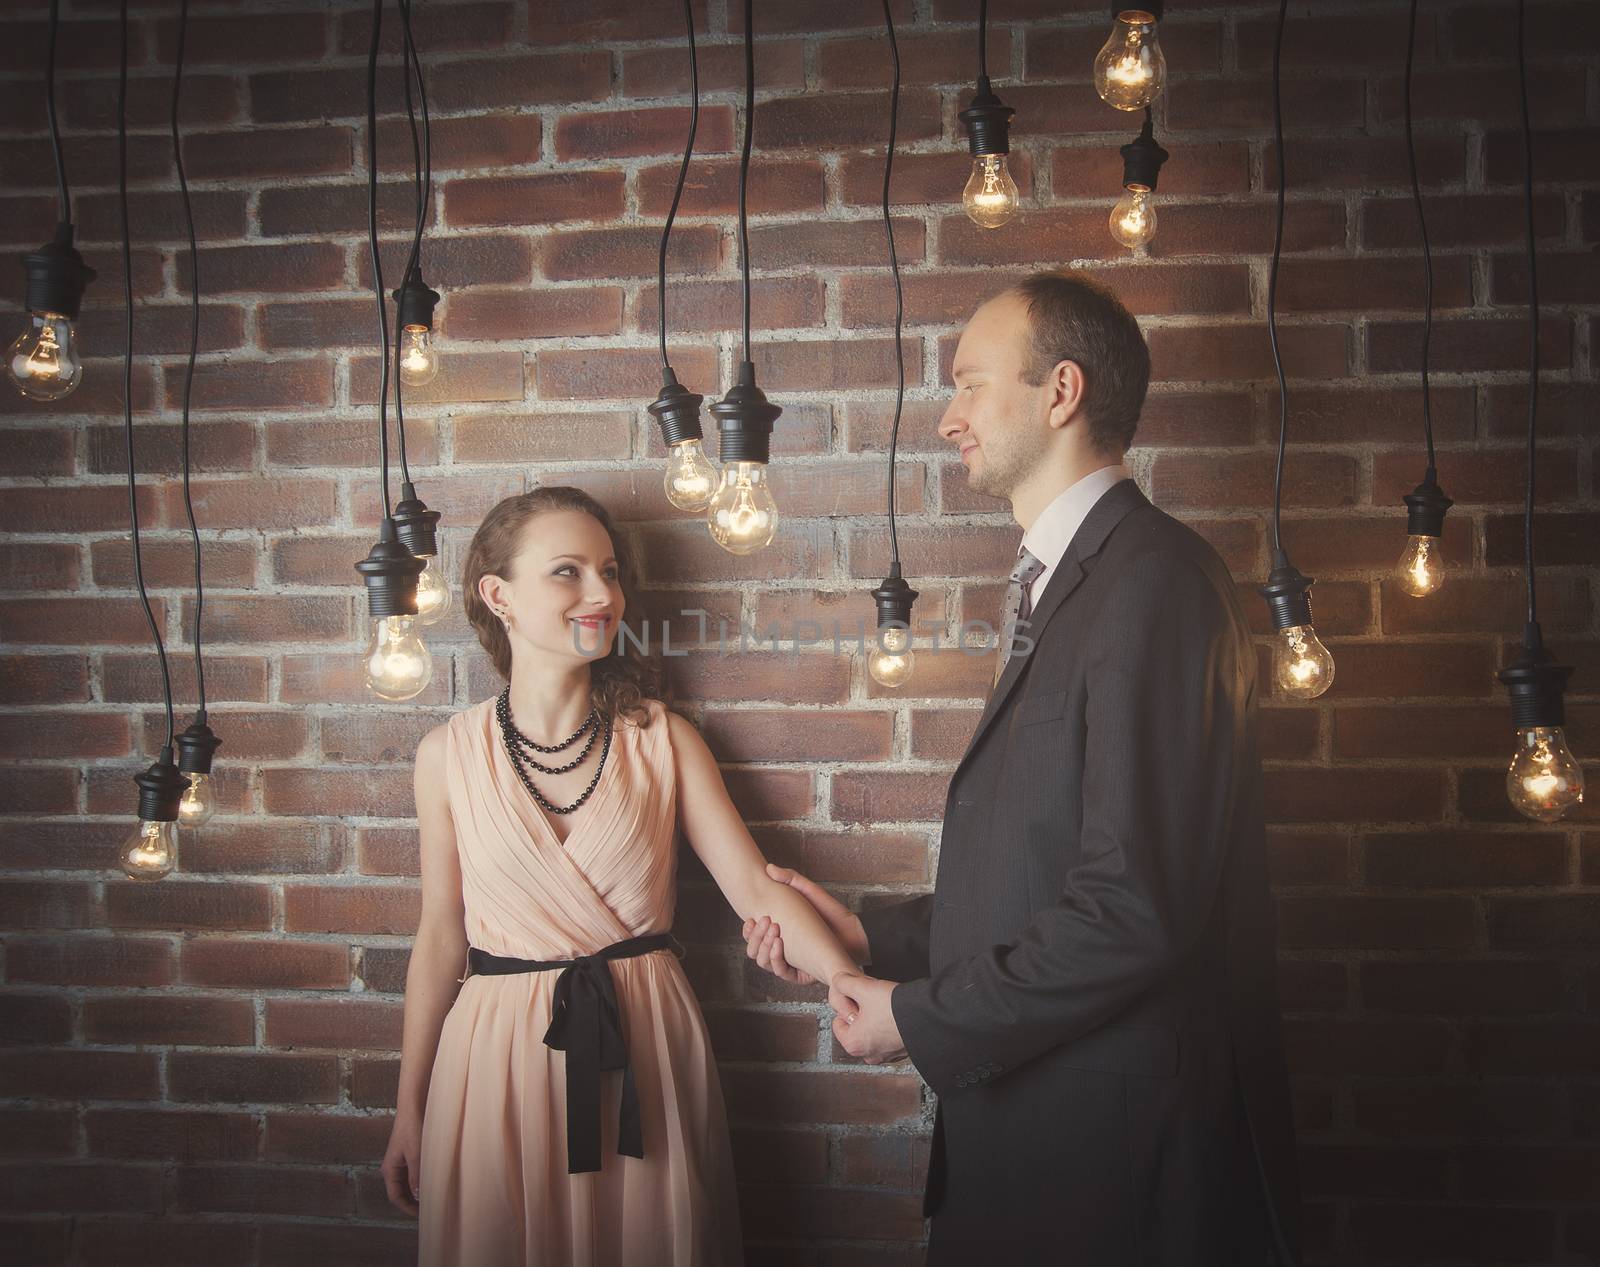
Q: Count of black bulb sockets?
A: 15